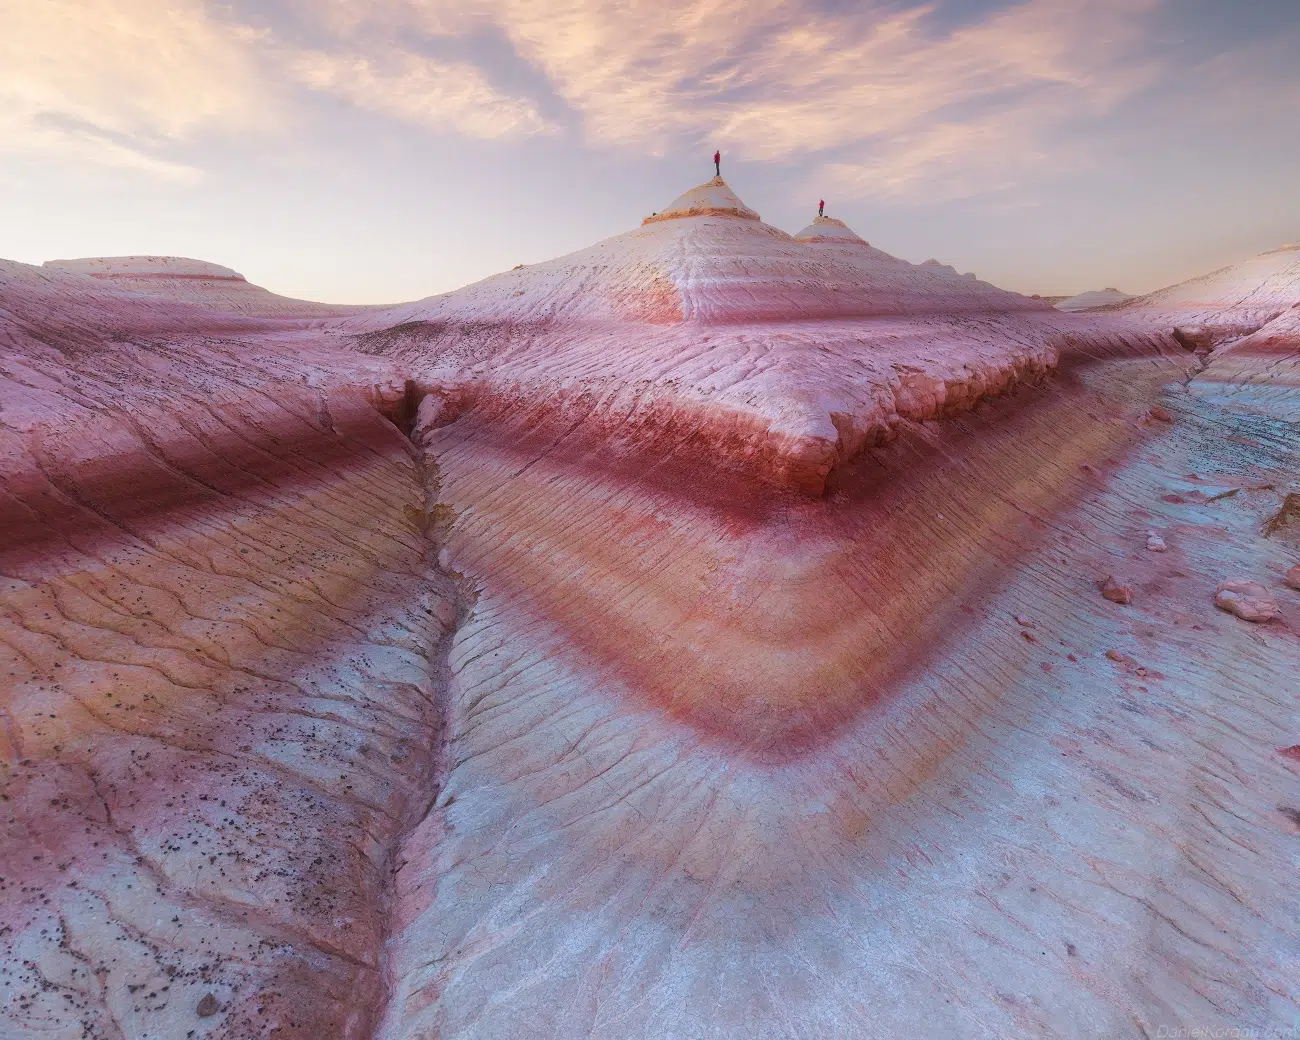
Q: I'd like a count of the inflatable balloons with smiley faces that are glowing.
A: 0